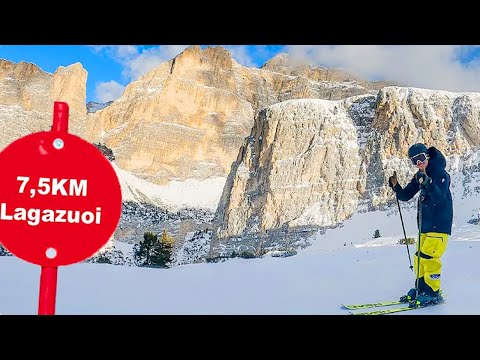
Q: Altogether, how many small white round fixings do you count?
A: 2